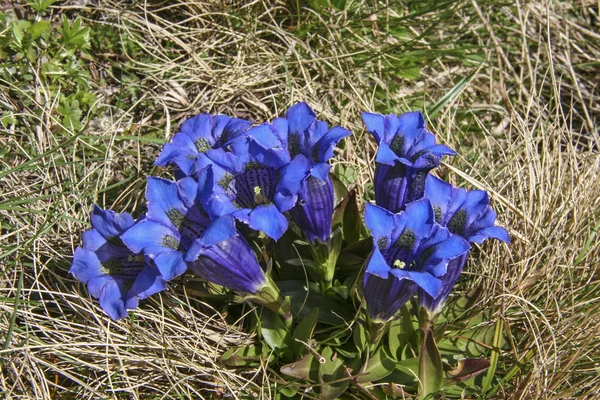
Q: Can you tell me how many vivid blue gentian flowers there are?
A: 8